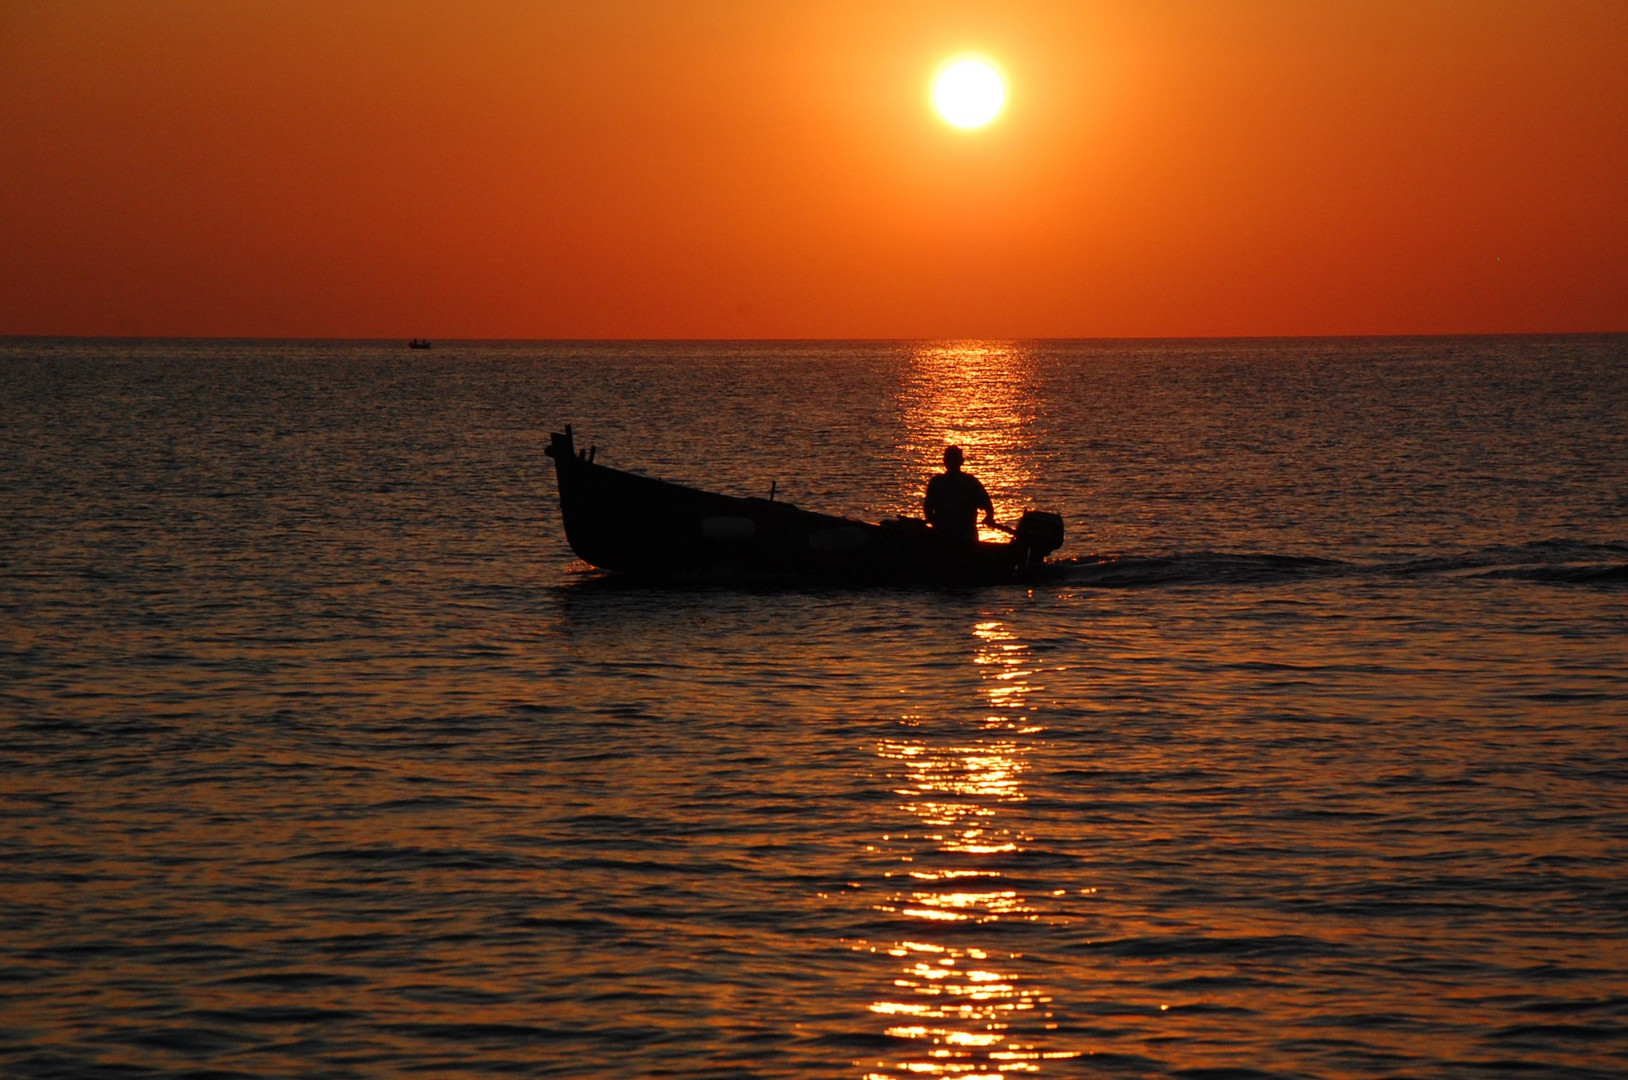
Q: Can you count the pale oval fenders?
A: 2